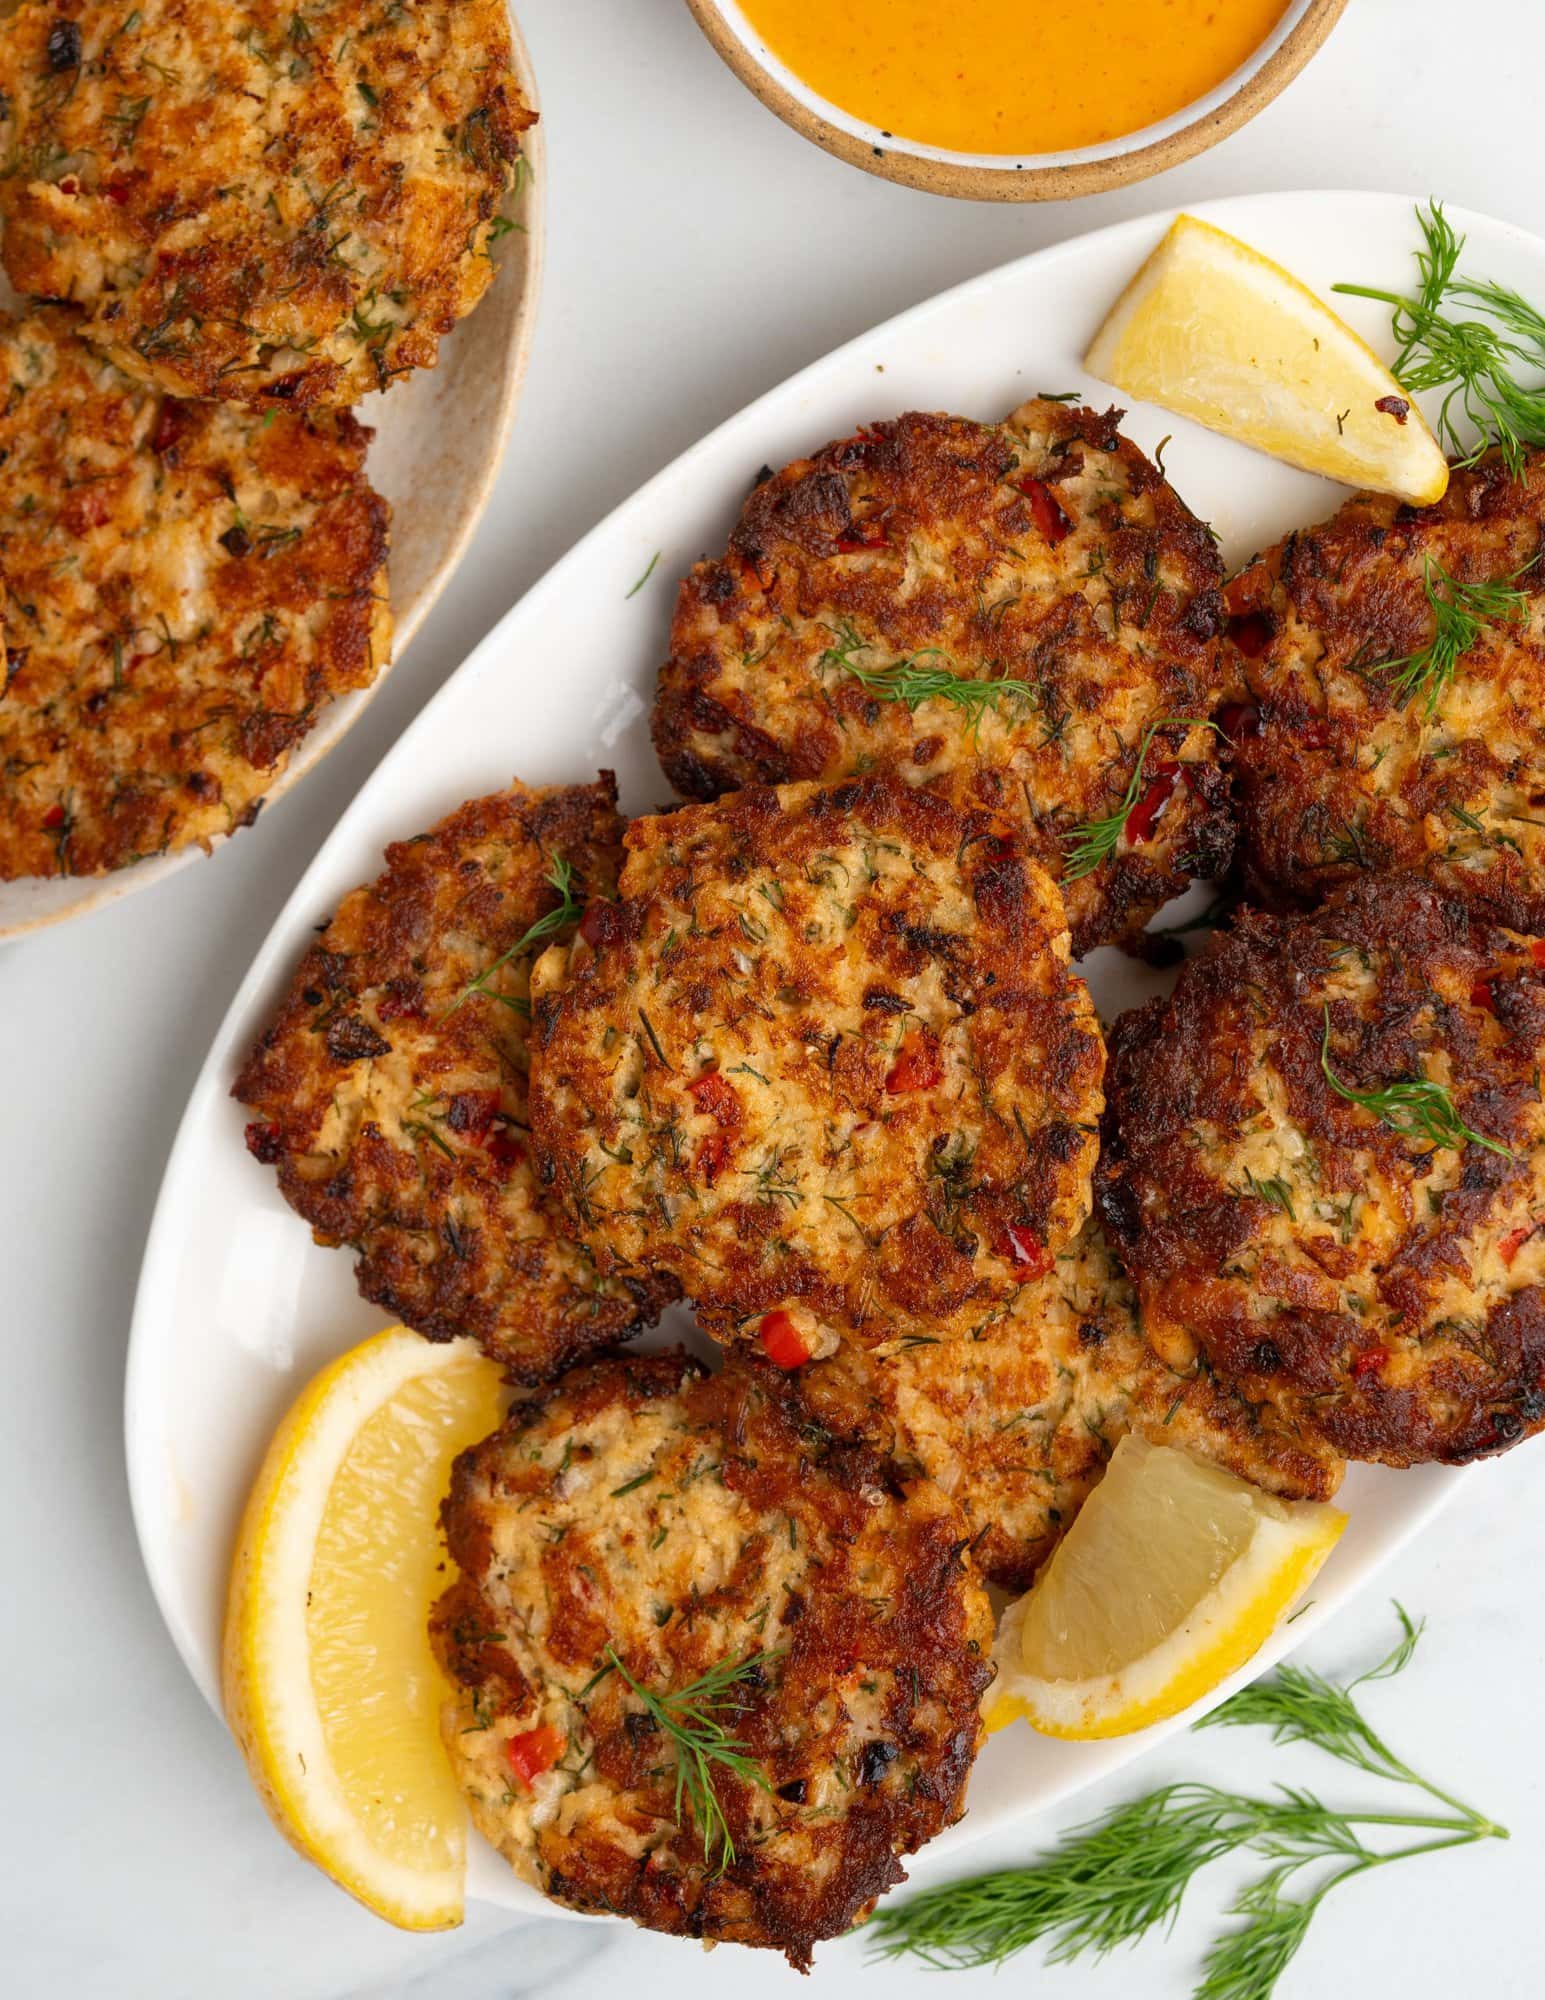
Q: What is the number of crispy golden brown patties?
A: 9